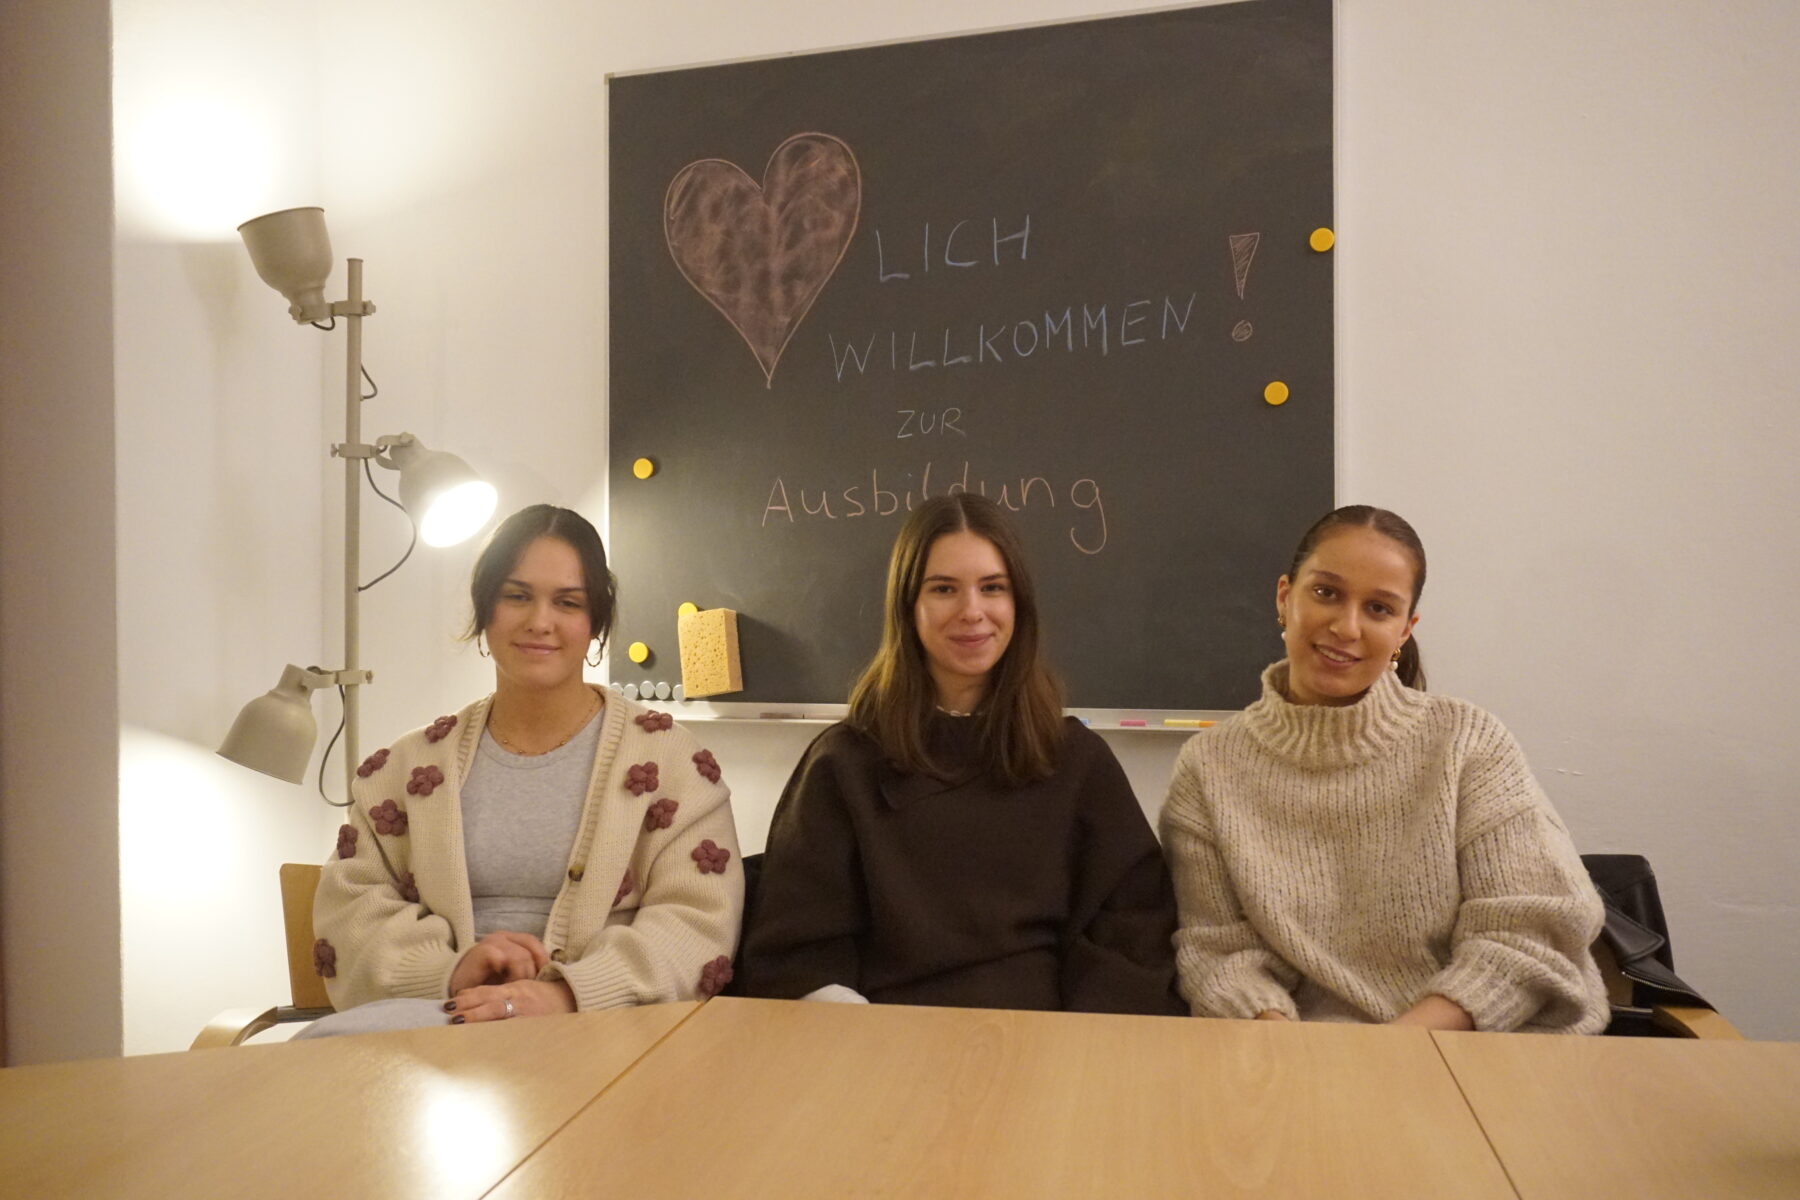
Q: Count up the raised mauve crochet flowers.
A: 14